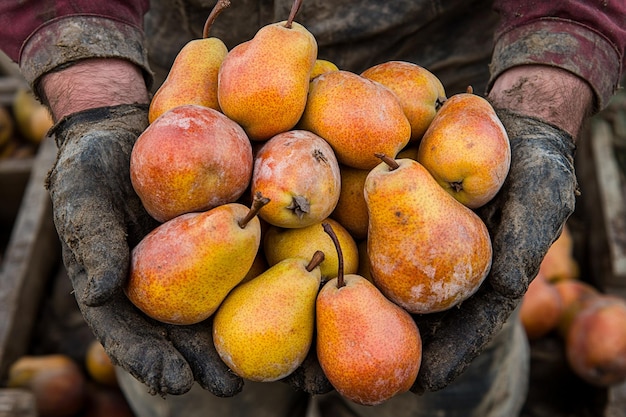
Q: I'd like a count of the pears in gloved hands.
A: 14